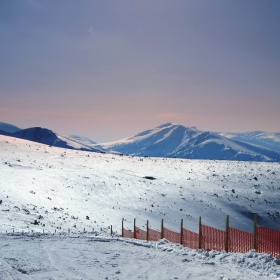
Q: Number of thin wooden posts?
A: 9